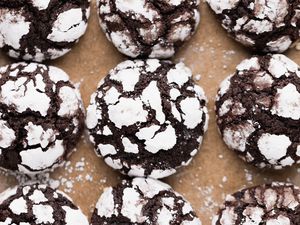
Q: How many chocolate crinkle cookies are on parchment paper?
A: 9